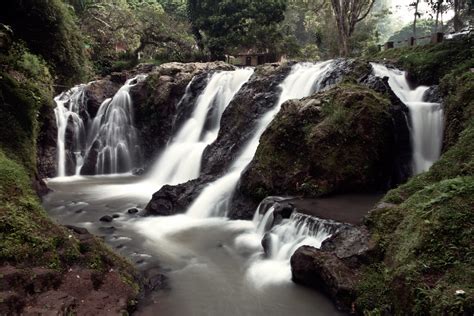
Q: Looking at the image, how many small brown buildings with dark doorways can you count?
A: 1